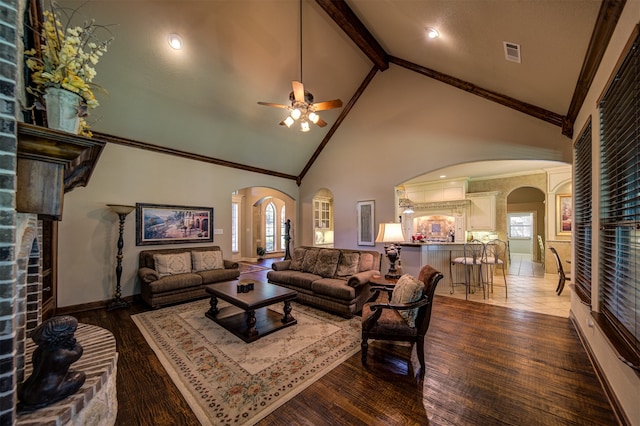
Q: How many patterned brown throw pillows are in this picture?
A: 4